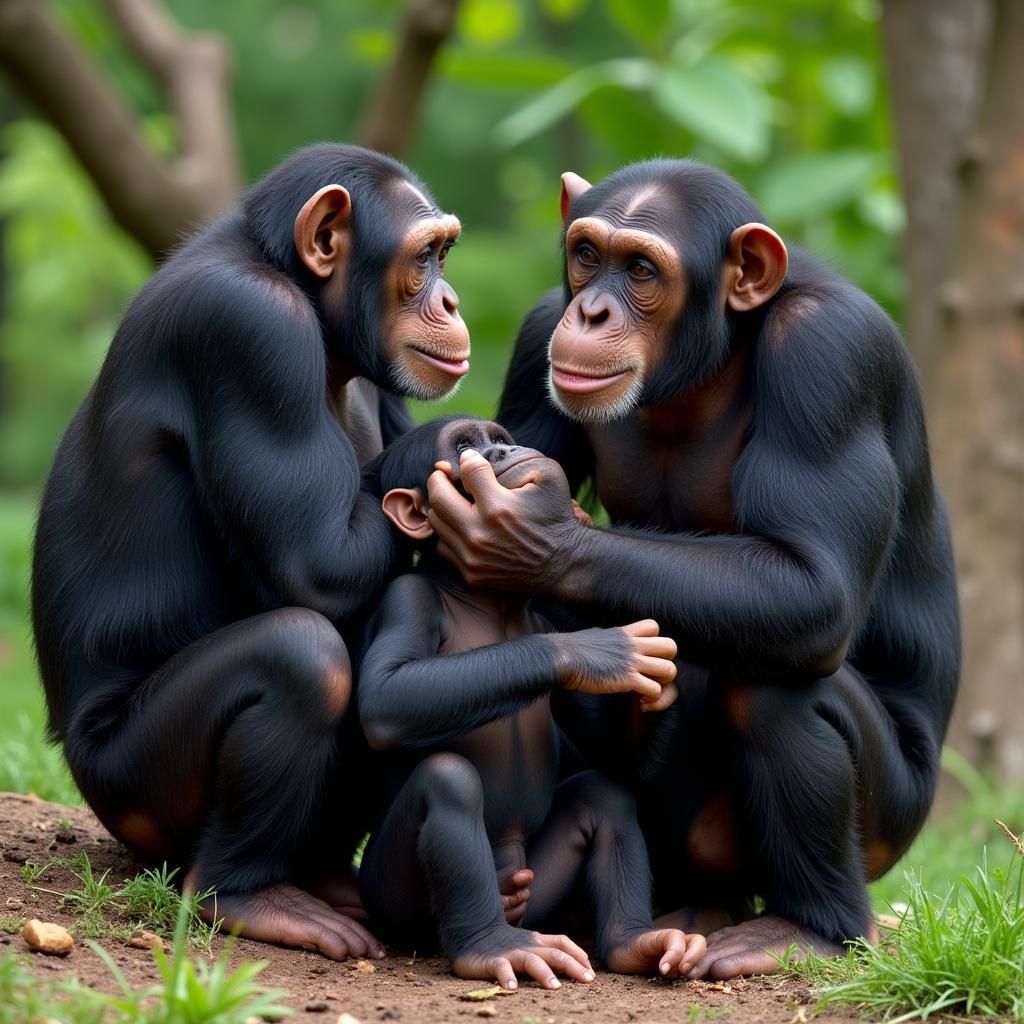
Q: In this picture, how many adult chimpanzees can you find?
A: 2